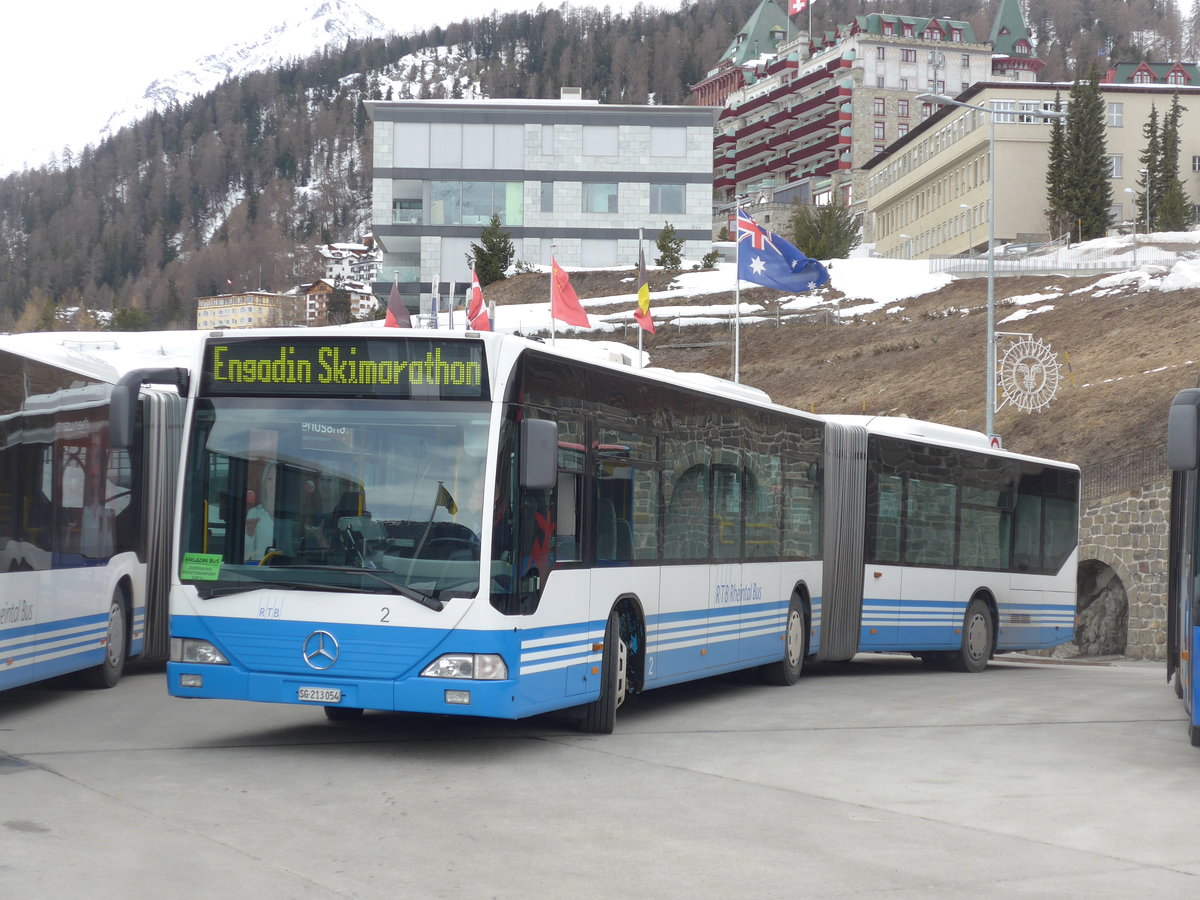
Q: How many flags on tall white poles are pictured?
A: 5